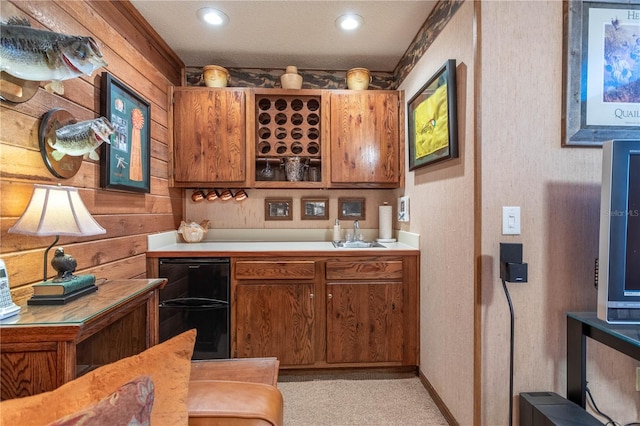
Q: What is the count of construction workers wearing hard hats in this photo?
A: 0